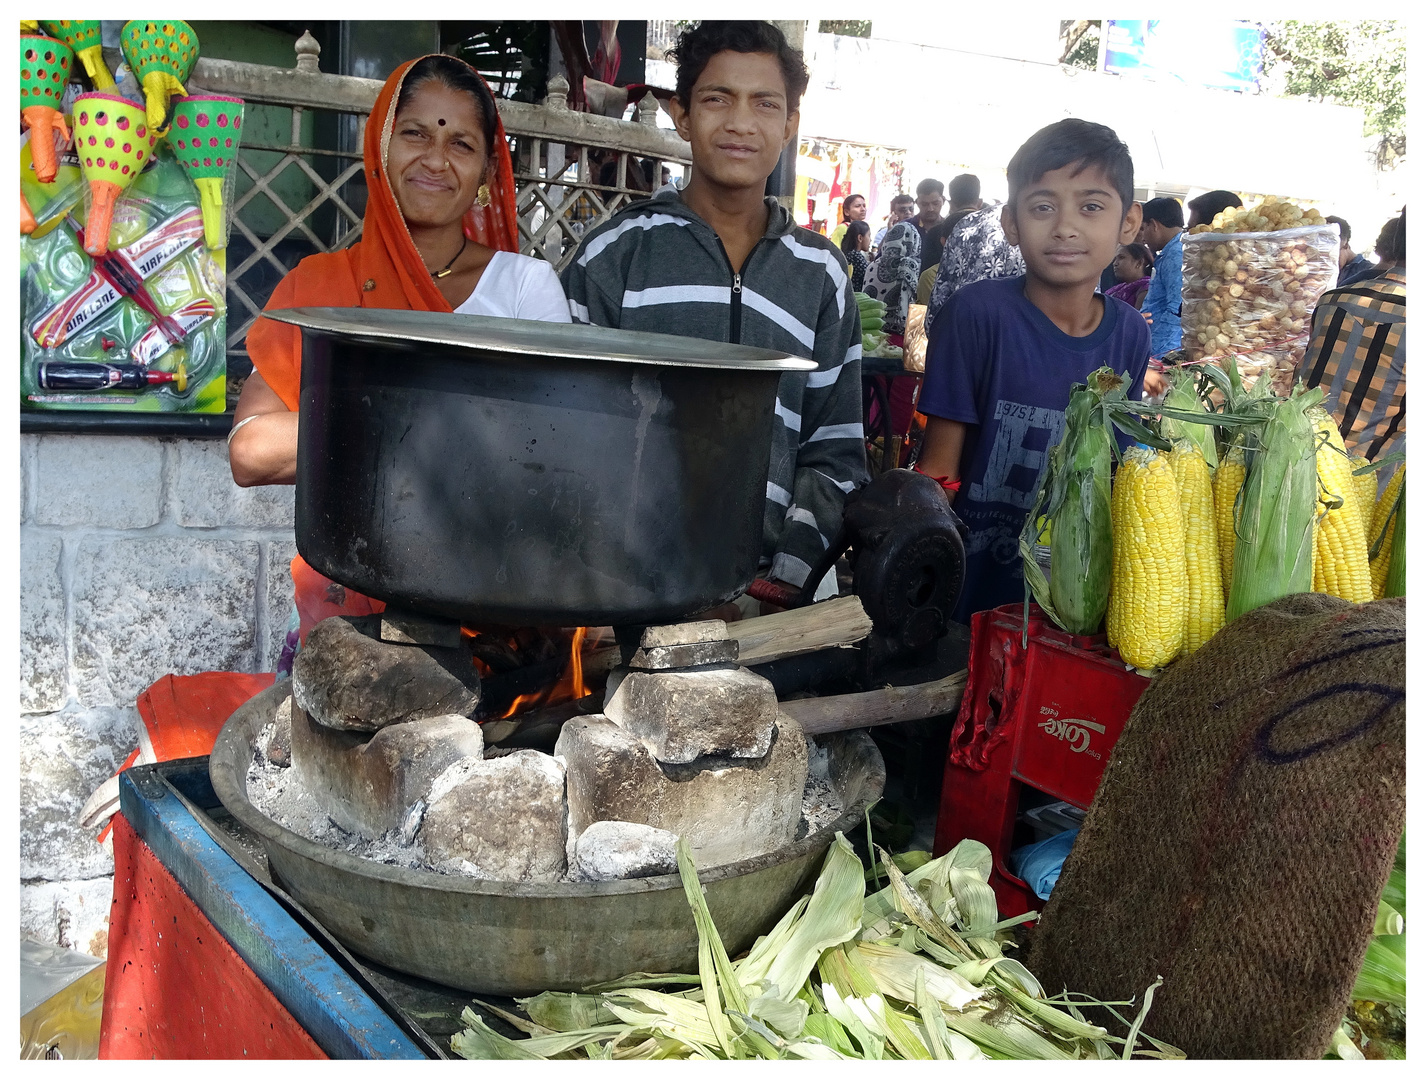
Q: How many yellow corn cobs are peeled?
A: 6